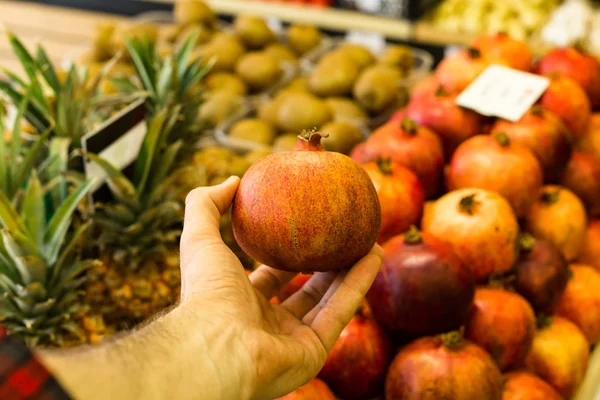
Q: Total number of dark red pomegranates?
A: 2